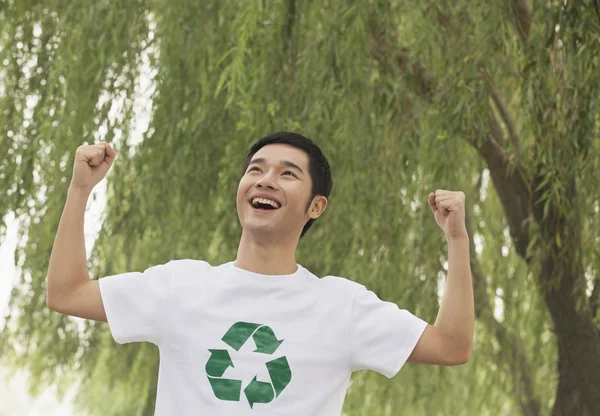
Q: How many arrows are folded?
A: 3